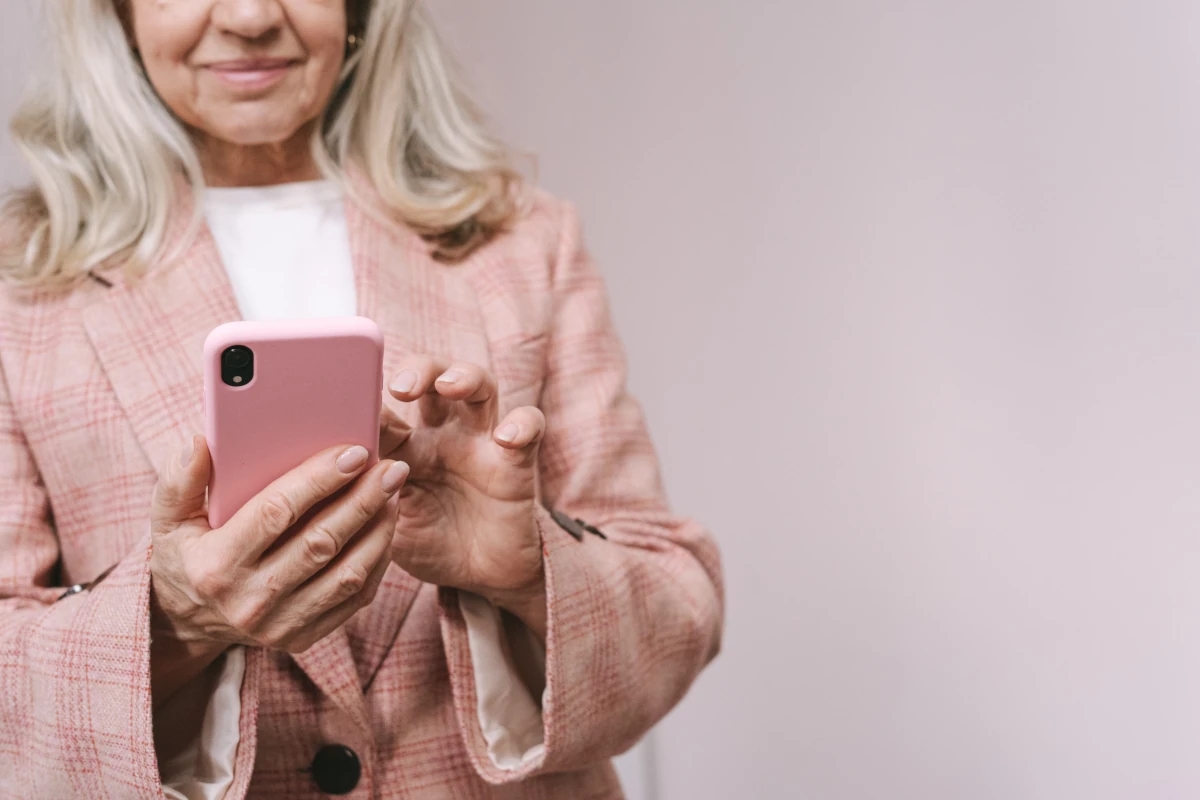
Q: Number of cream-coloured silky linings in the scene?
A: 2